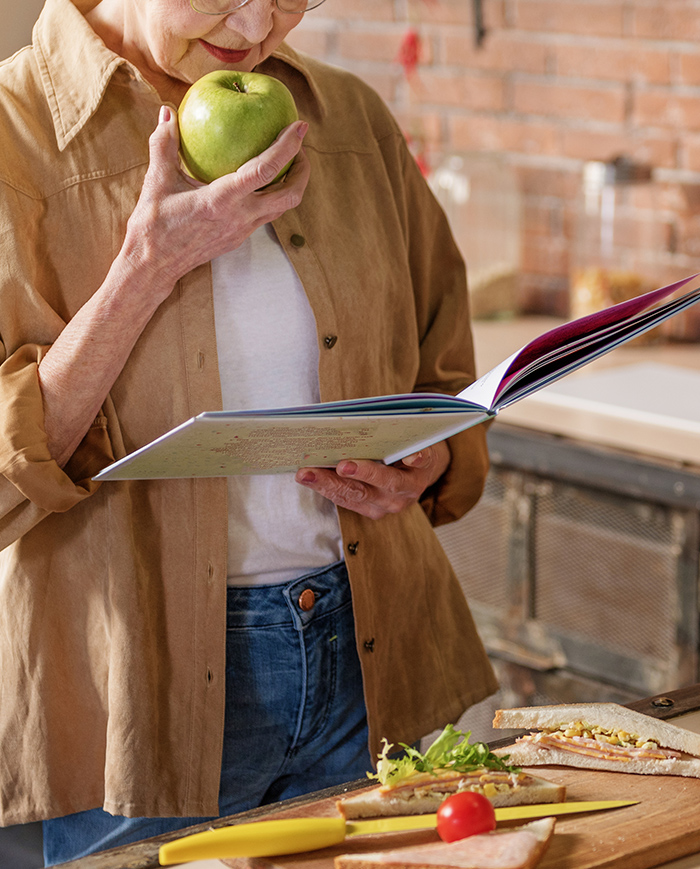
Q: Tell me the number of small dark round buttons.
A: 4